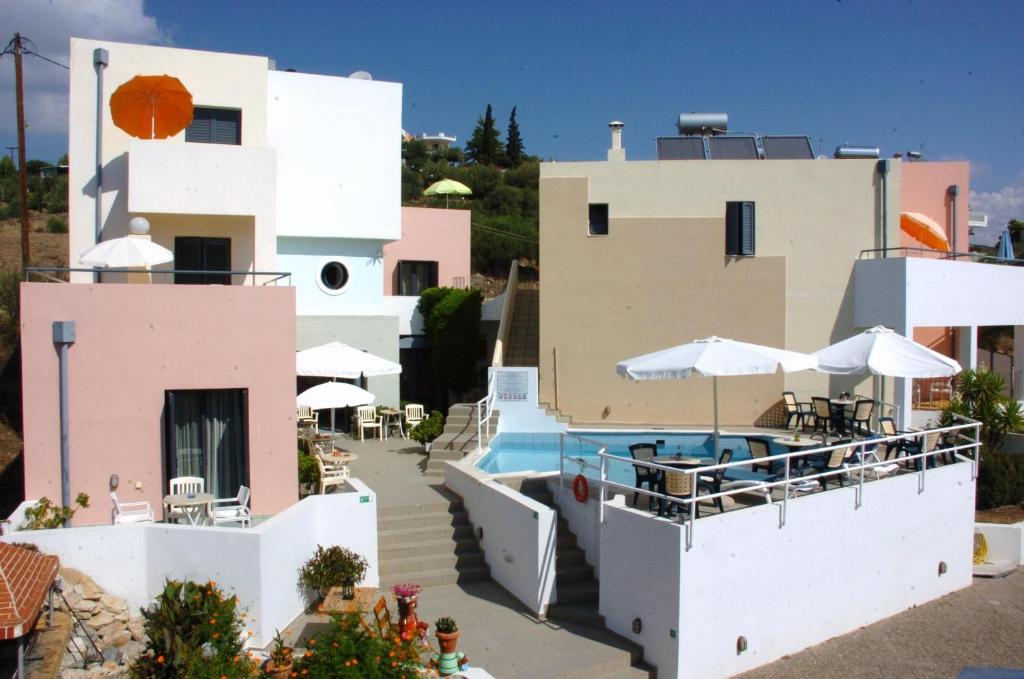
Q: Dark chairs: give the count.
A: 11